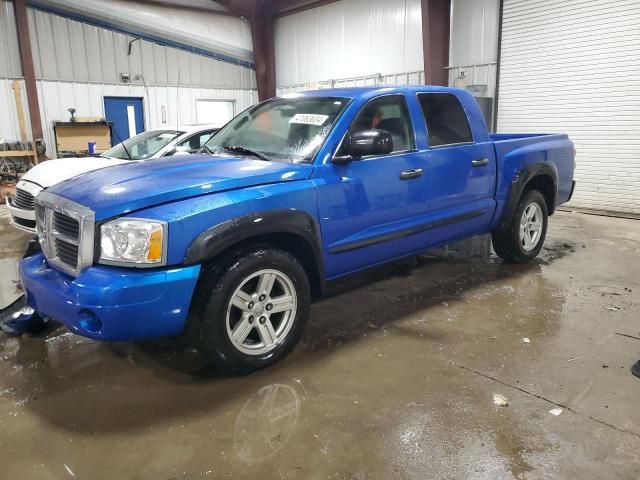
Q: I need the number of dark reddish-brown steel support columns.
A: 3